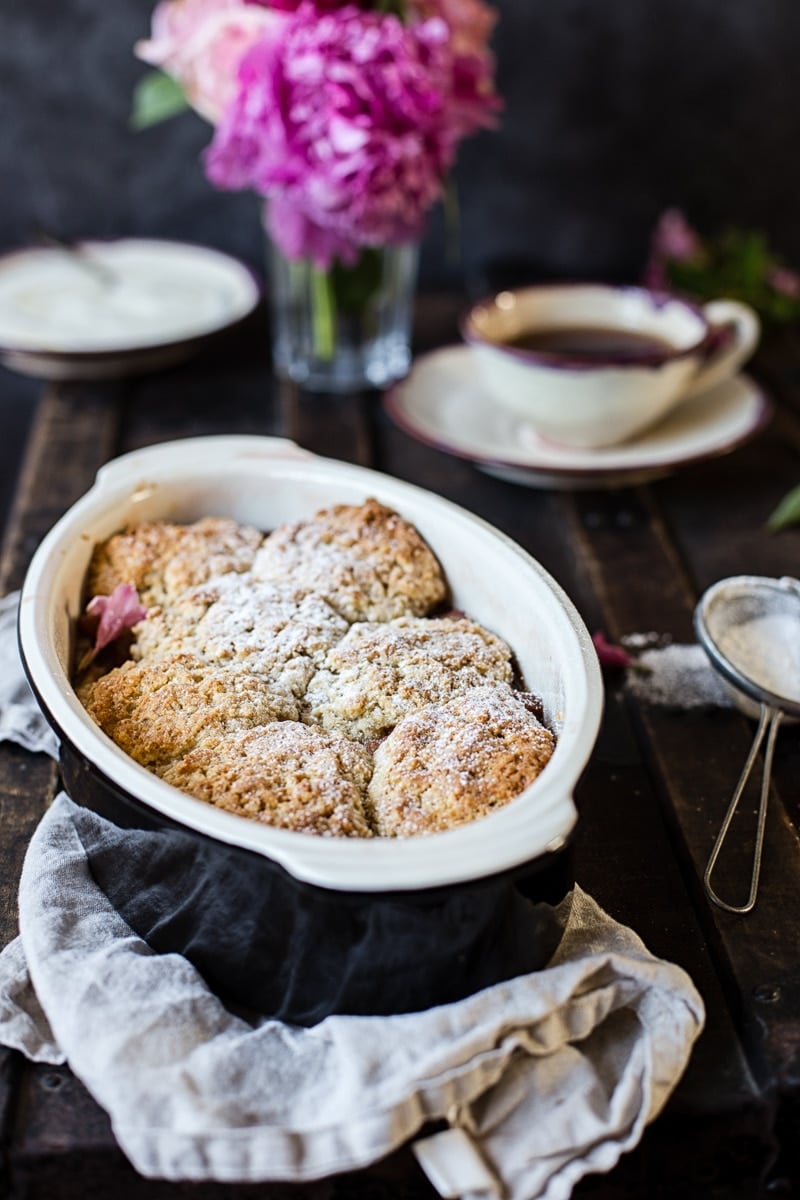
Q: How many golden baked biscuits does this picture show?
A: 7